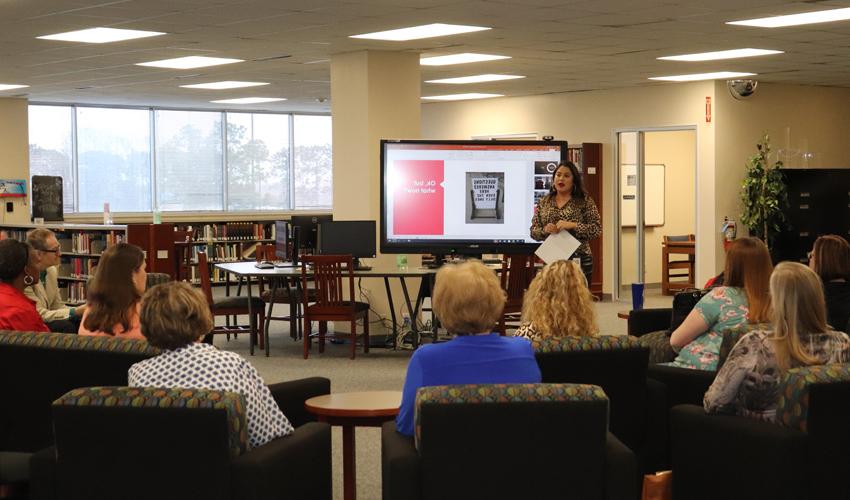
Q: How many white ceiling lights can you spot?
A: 12